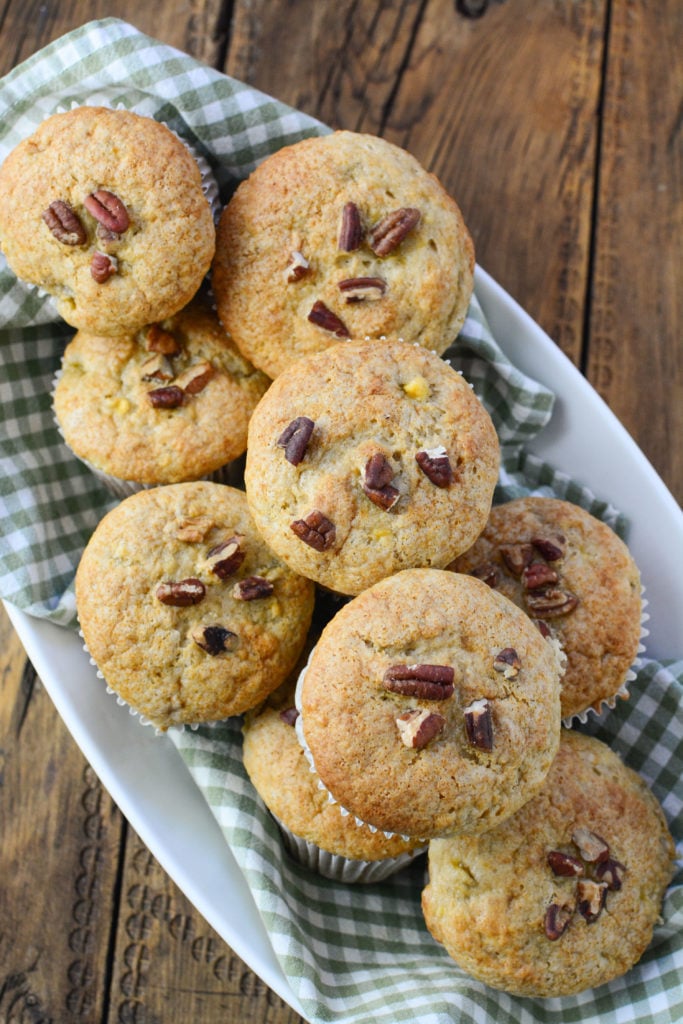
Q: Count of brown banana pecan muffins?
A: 9